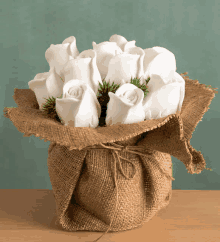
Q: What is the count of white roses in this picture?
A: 10